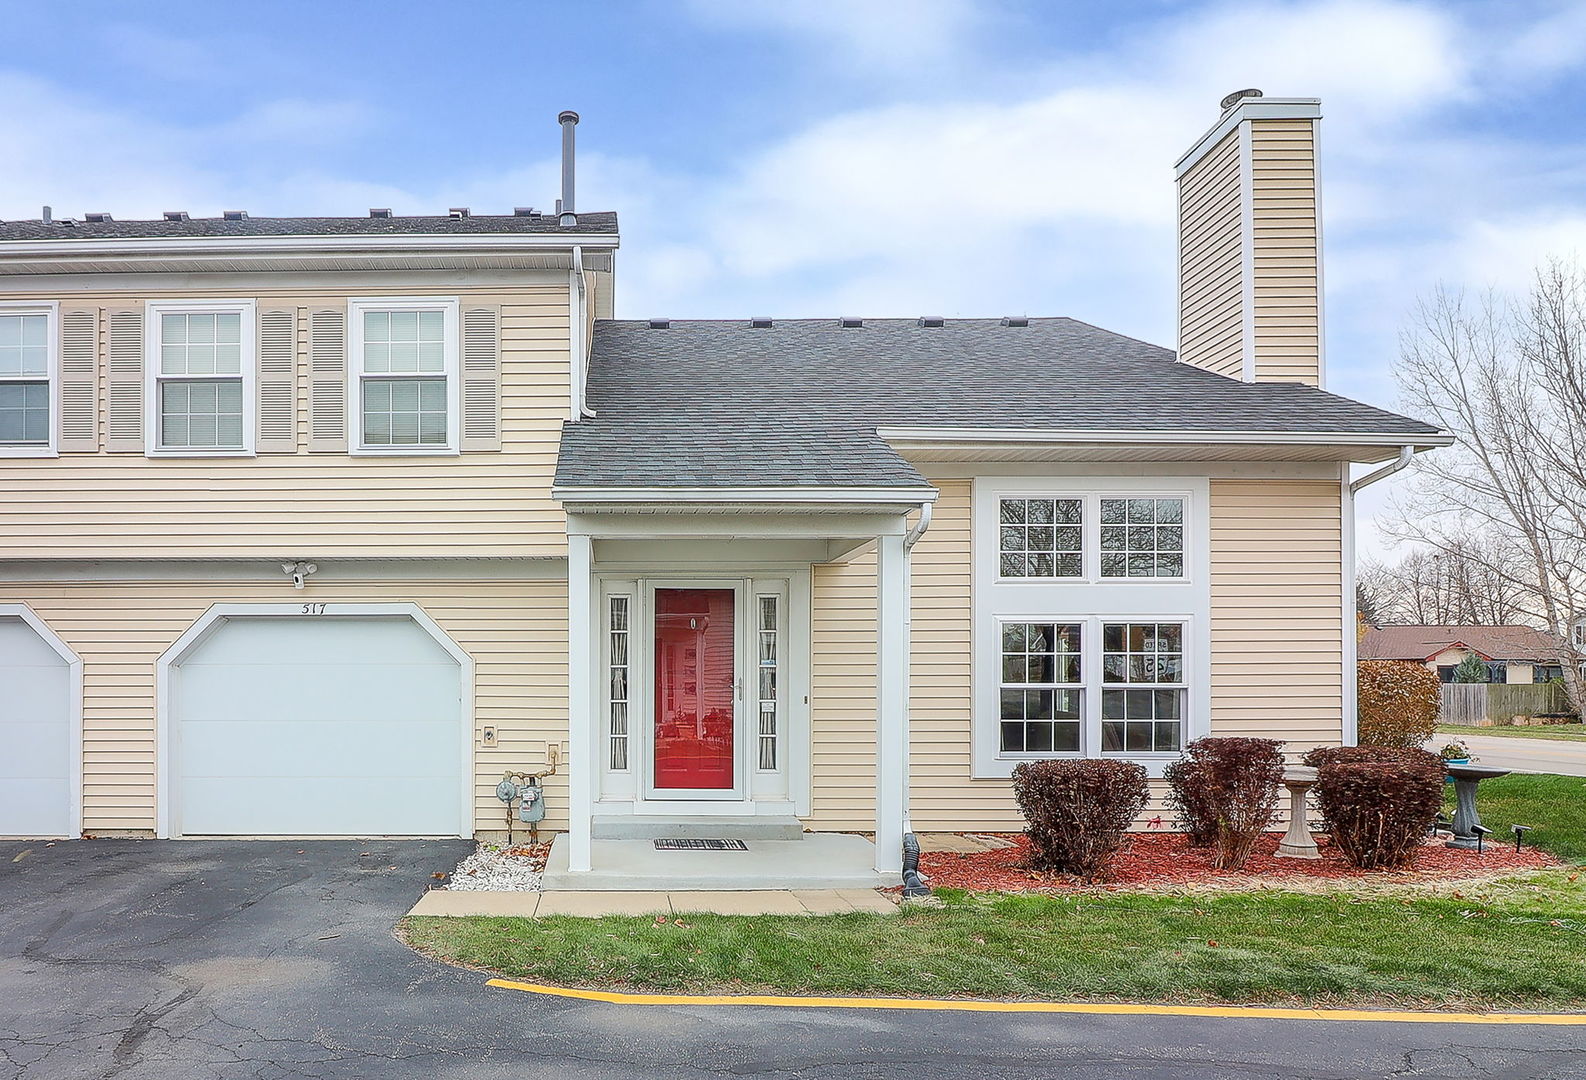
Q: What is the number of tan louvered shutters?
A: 5